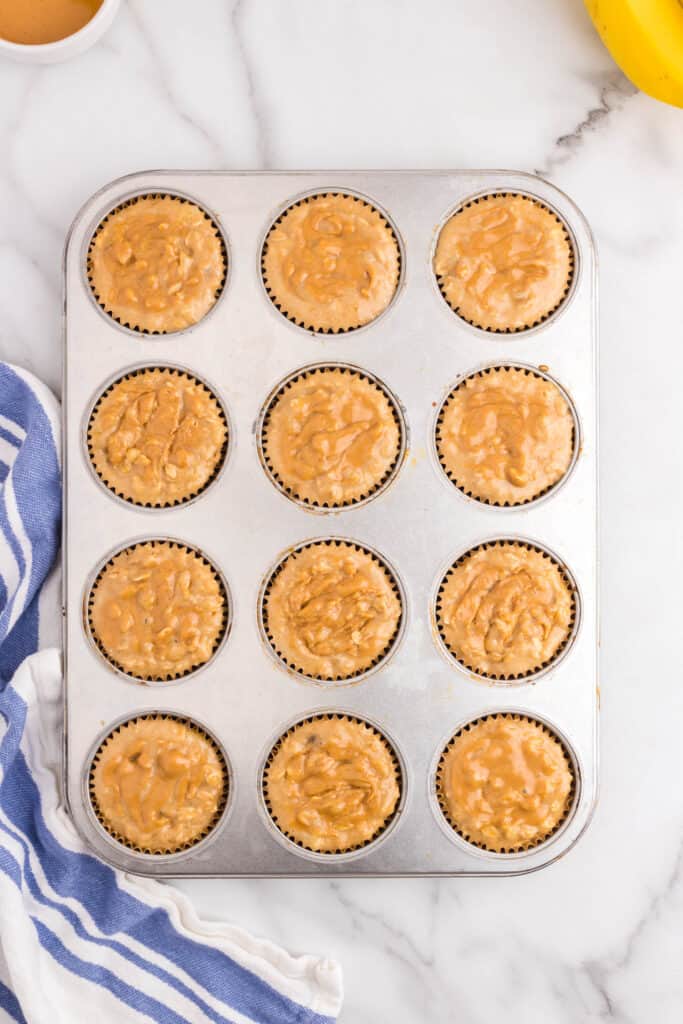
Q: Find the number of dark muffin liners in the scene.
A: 12